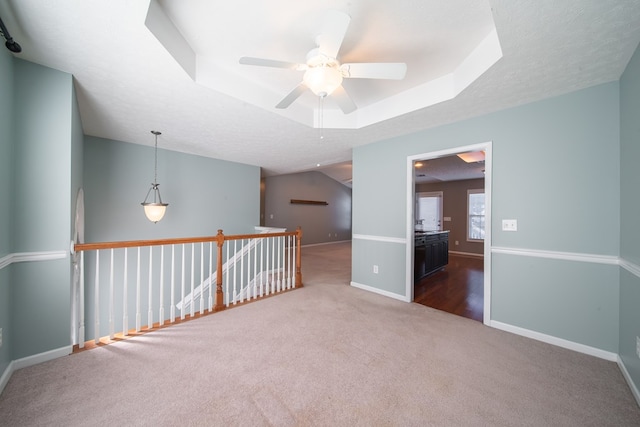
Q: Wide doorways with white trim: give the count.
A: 1